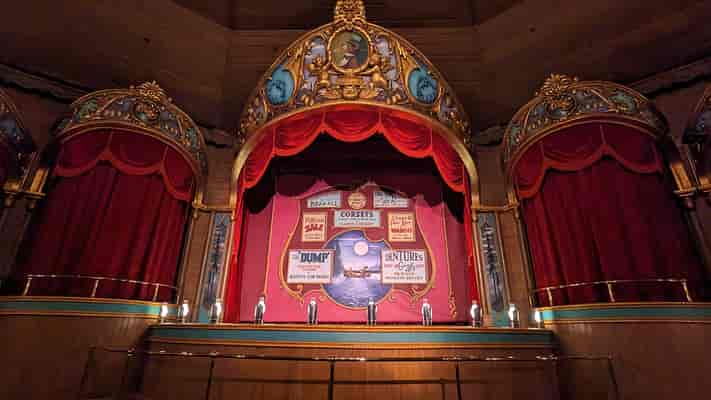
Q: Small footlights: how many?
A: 10